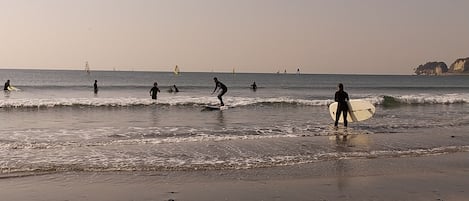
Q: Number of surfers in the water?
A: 7